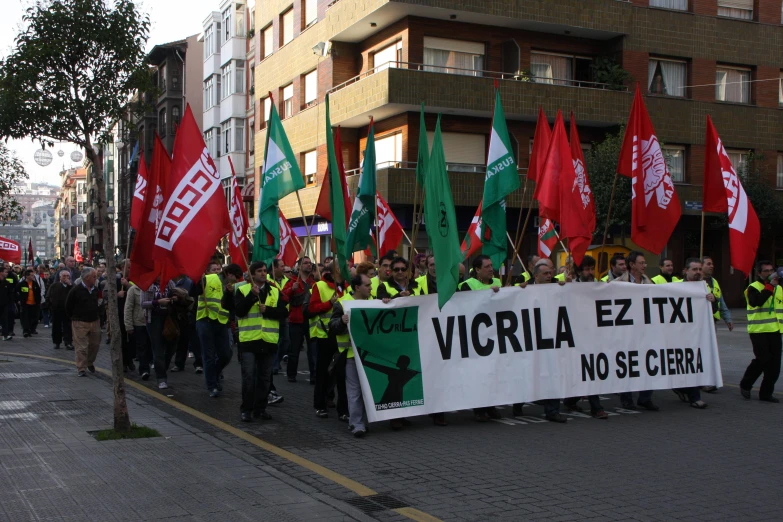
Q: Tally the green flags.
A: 6